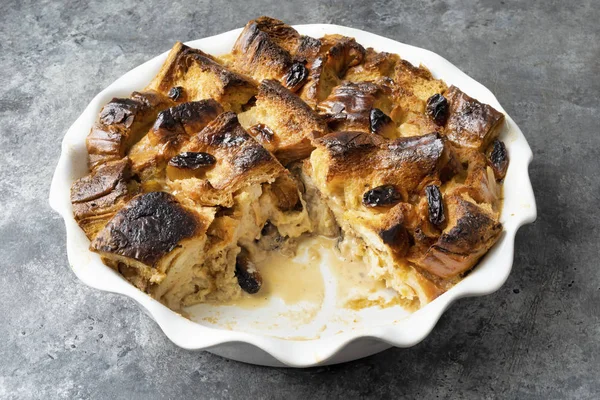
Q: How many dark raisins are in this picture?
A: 9